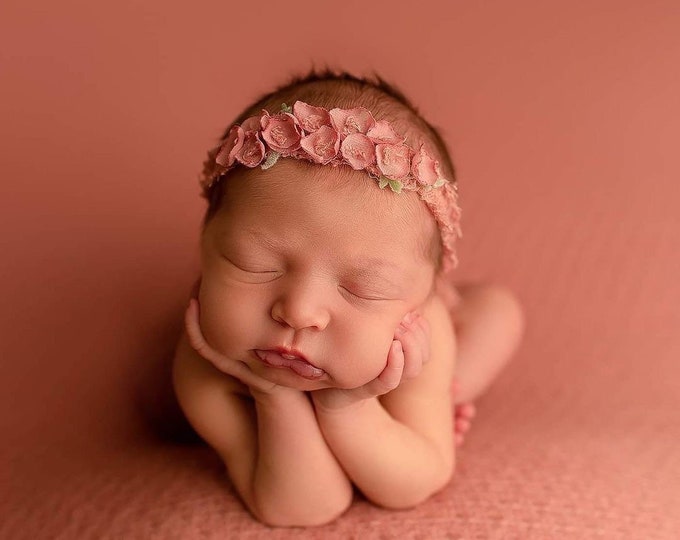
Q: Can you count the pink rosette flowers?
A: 11